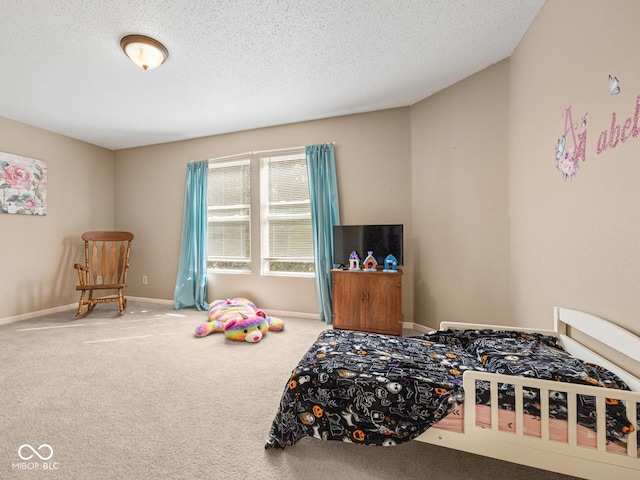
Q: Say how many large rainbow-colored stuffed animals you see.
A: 1